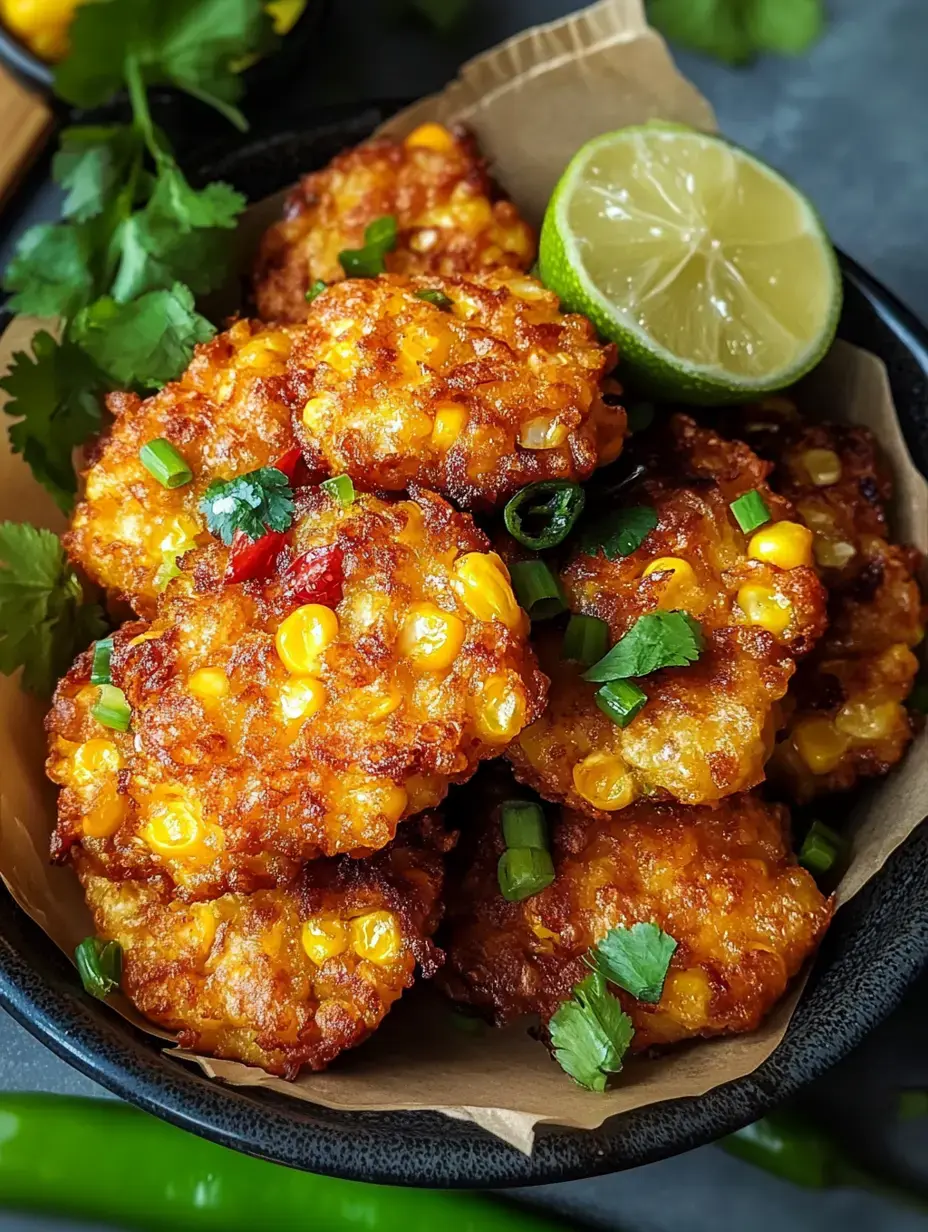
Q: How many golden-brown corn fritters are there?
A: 8